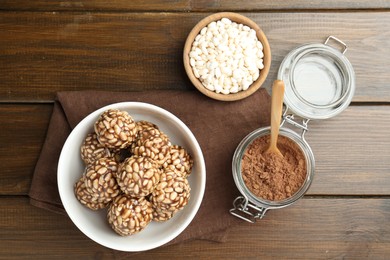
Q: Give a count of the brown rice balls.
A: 11